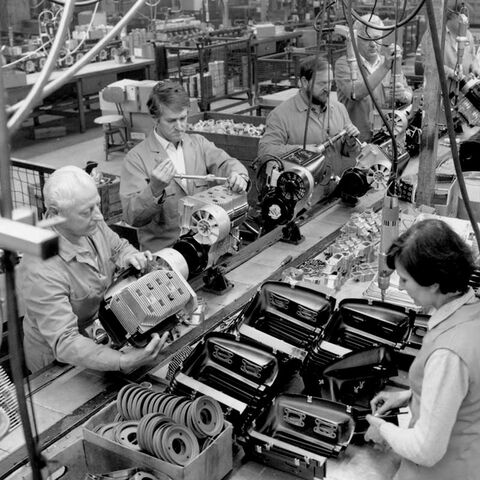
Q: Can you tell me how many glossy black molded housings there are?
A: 5